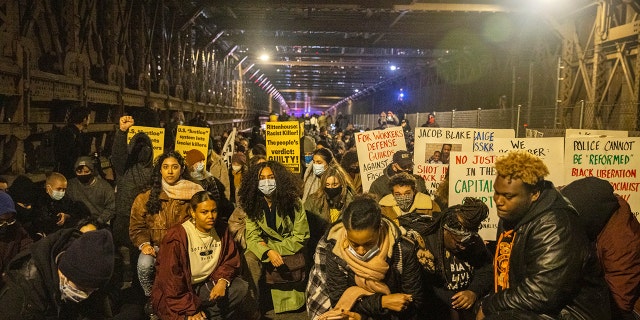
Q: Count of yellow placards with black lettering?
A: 3